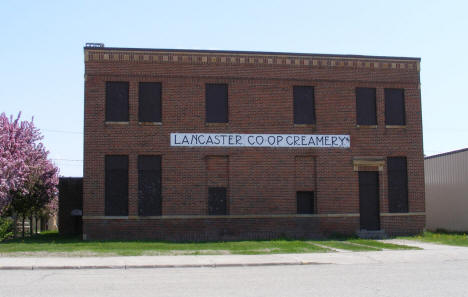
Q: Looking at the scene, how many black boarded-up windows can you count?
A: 11